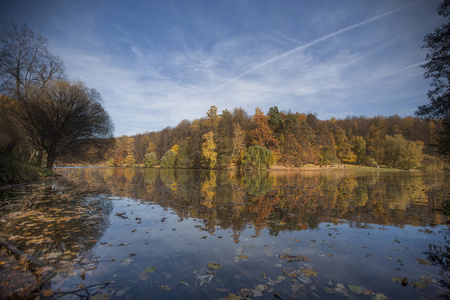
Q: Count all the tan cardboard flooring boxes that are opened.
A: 0